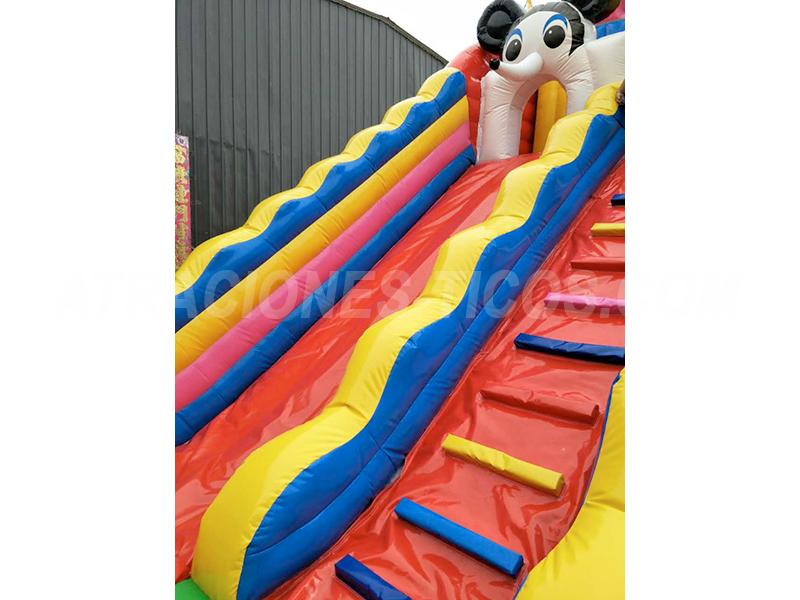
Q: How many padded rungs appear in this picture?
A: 9